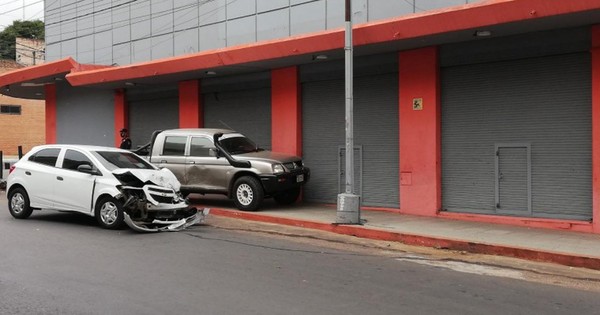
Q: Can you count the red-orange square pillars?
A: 6